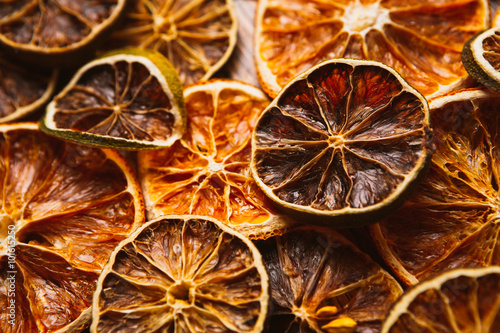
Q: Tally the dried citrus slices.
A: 13